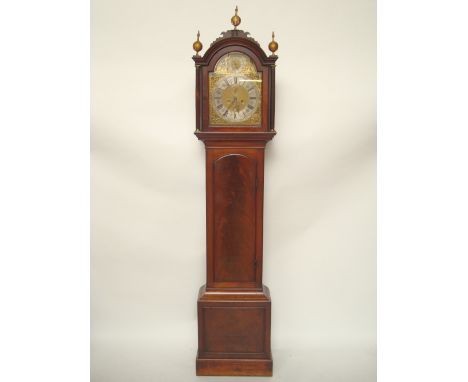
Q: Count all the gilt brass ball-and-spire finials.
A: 3